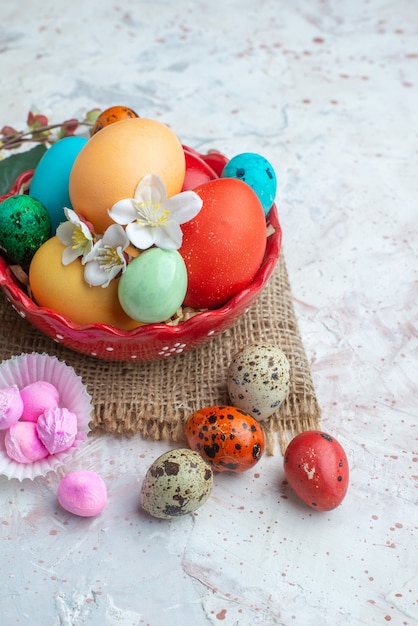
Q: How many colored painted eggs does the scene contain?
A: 10